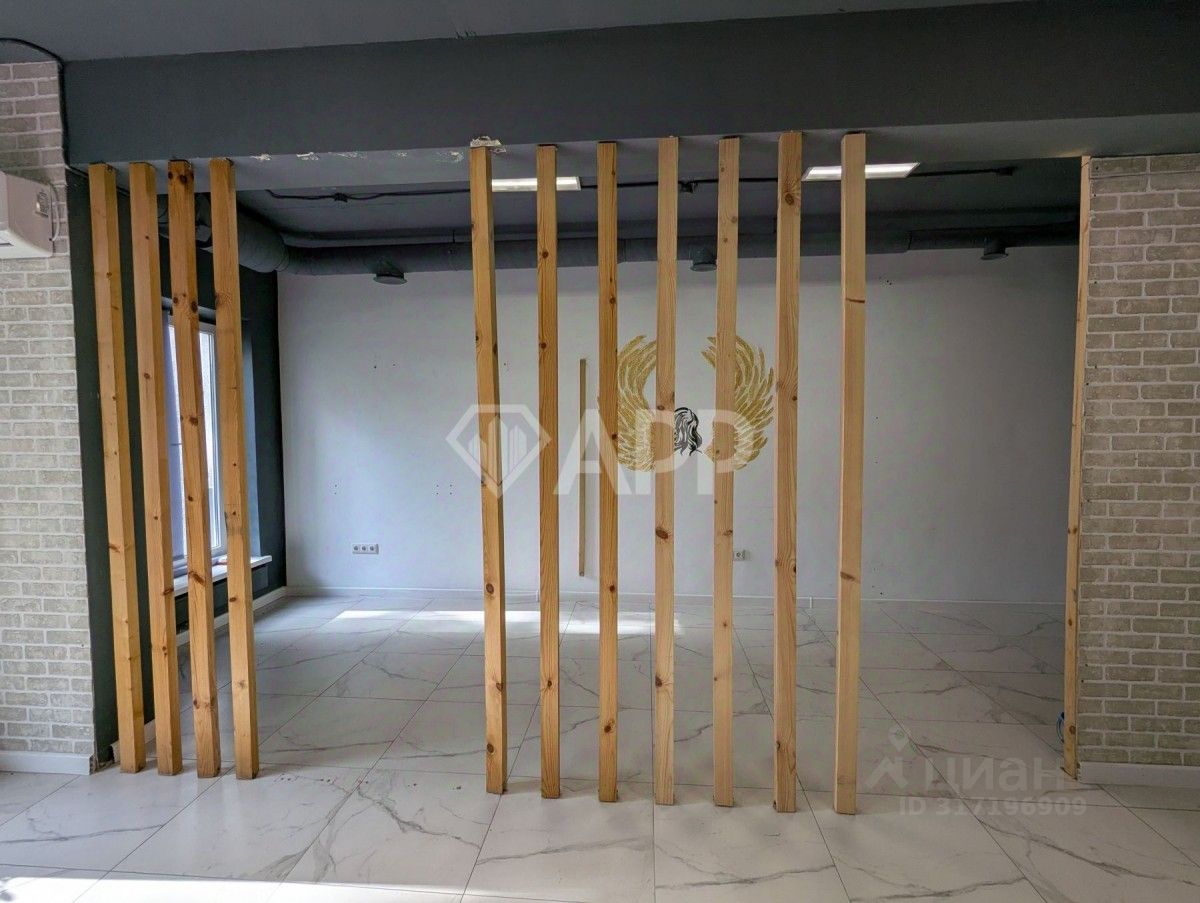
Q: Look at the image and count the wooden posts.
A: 11